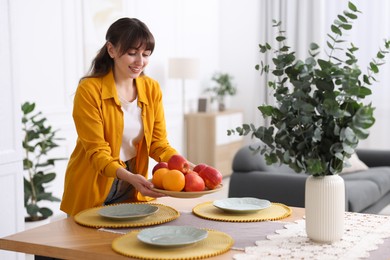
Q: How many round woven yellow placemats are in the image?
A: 3